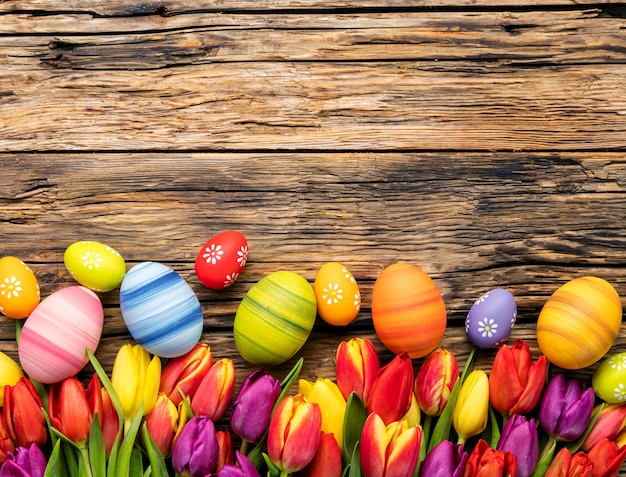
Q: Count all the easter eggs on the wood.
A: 11